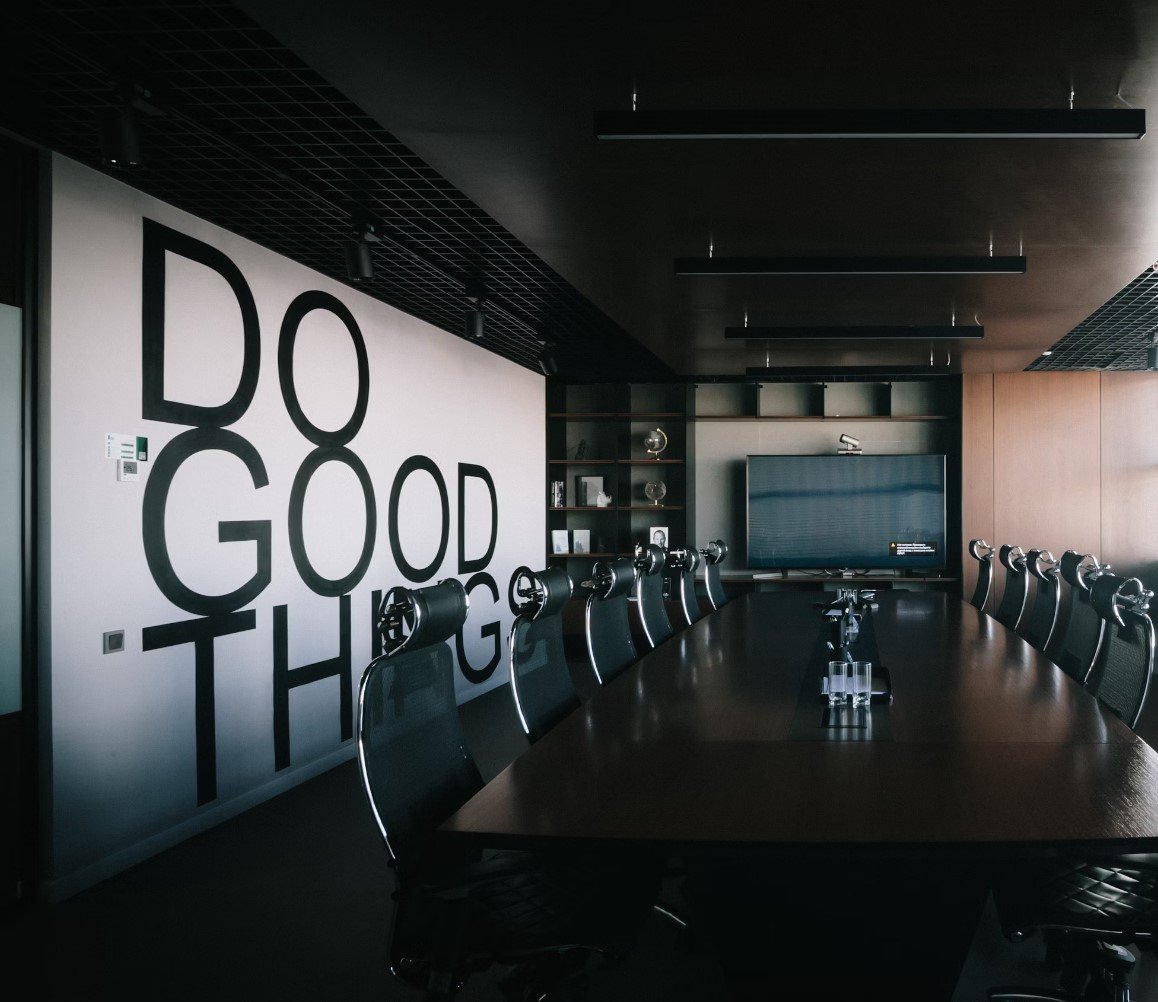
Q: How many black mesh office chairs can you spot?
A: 12